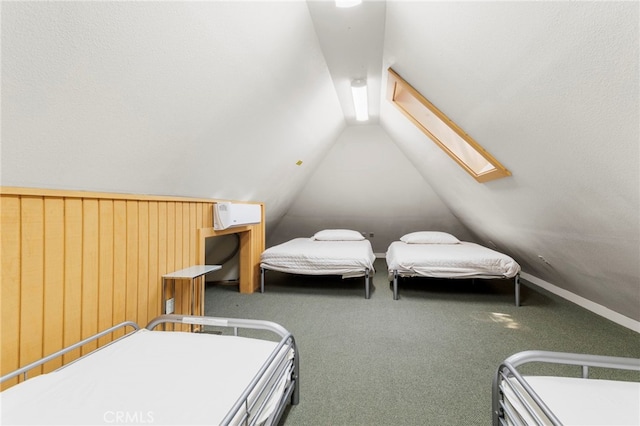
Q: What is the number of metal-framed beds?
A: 4